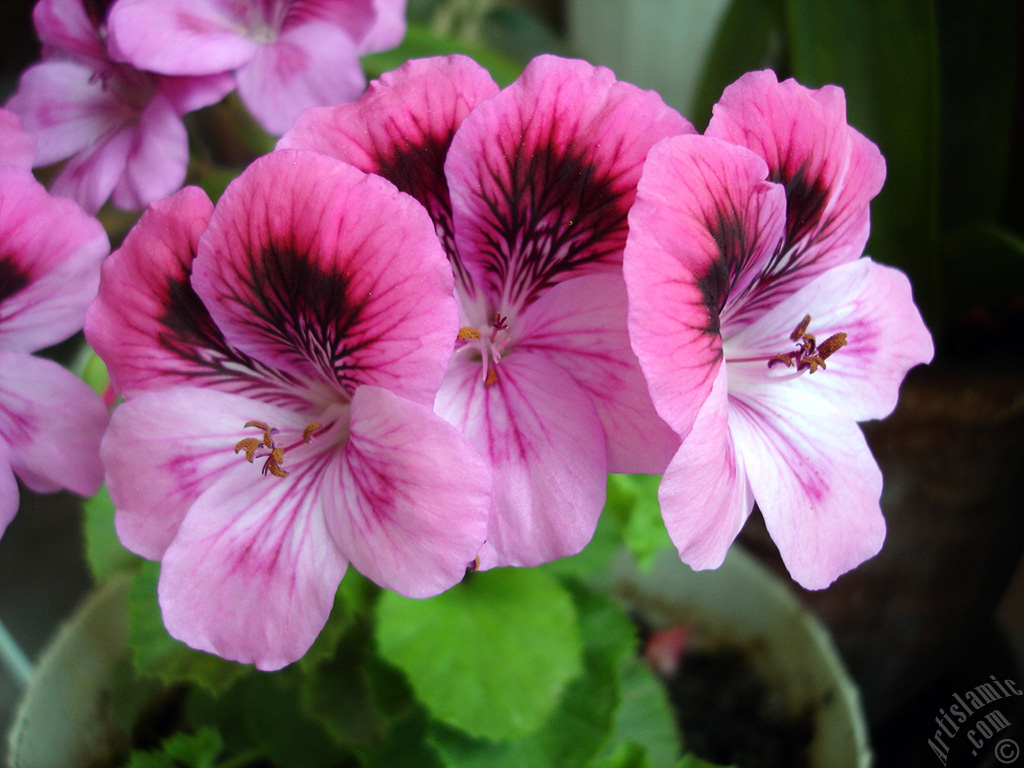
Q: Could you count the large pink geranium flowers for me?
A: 3